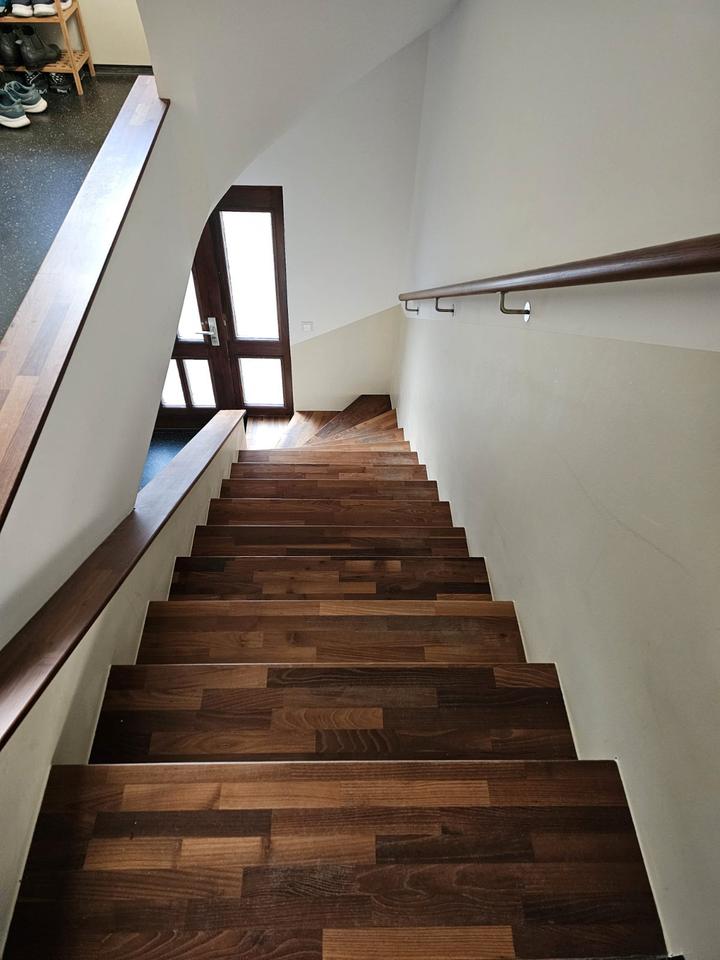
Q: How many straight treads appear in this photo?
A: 9